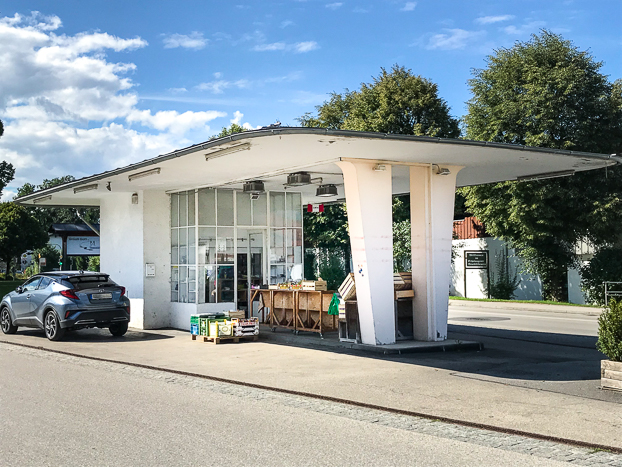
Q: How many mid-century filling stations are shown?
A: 1